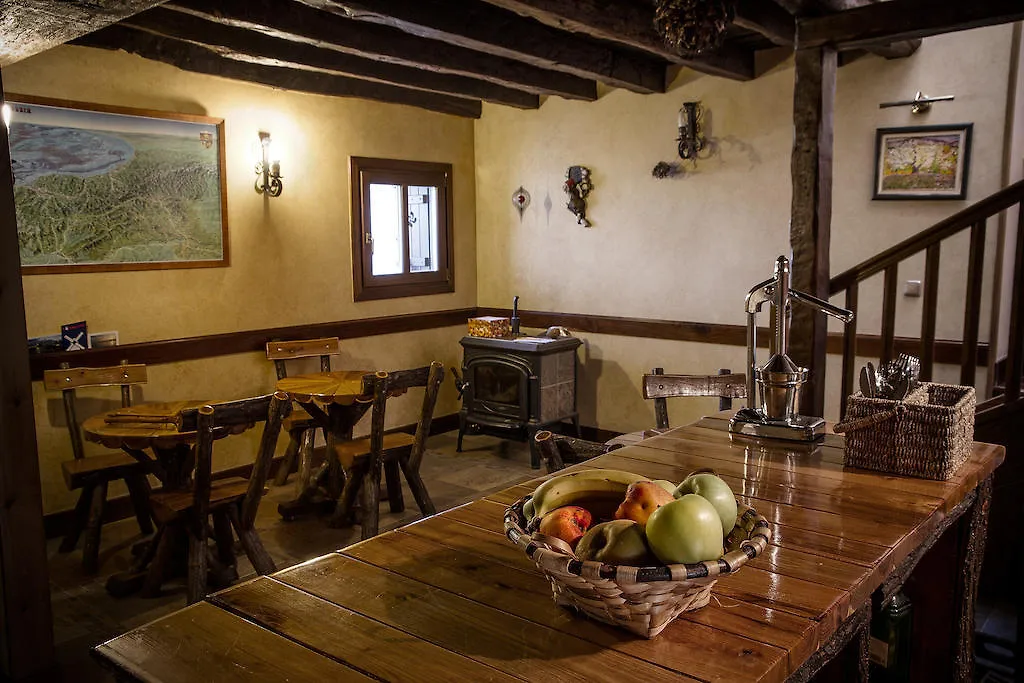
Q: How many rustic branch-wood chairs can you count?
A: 6